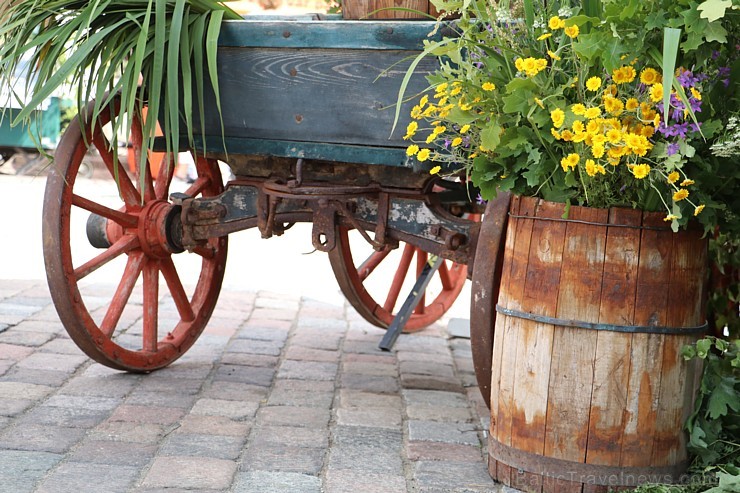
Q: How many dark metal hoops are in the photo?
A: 3